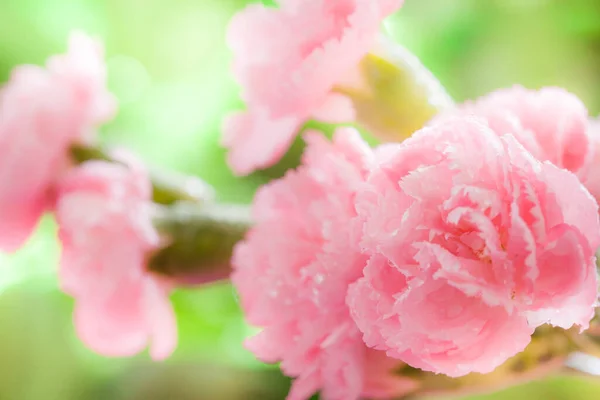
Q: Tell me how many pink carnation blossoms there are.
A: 6